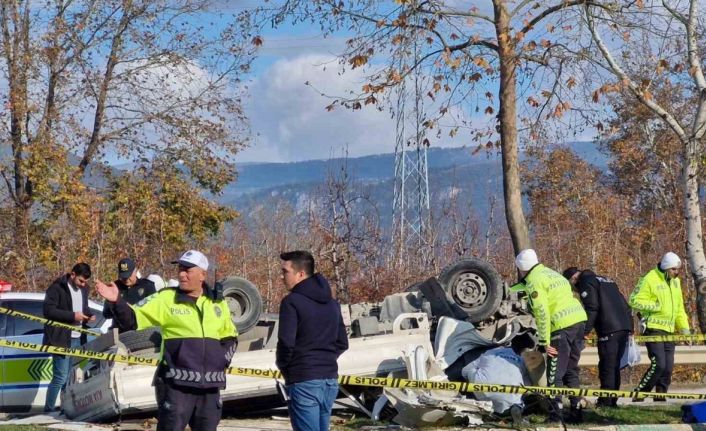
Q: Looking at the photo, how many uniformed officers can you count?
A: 5